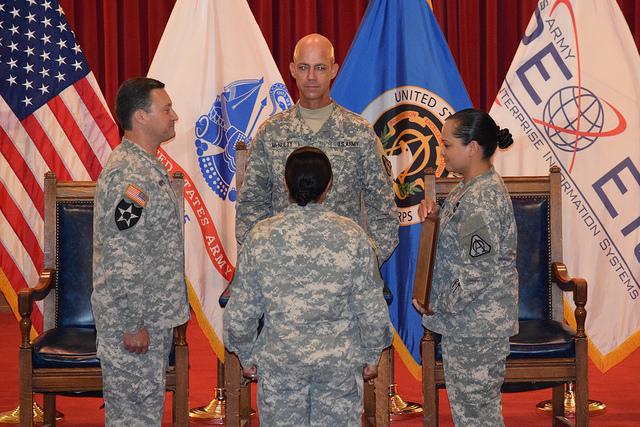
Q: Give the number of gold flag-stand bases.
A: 4